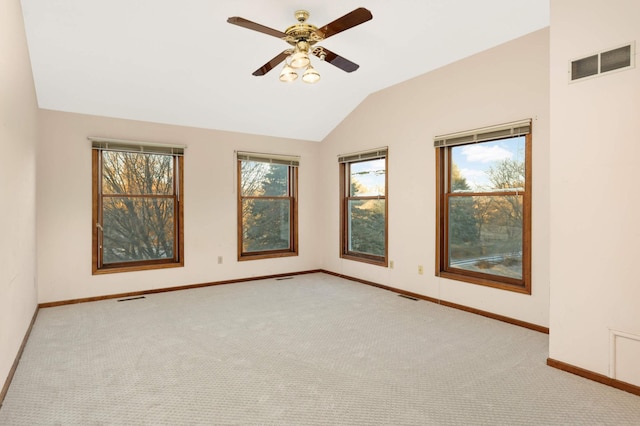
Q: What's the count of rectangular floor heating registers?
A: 3